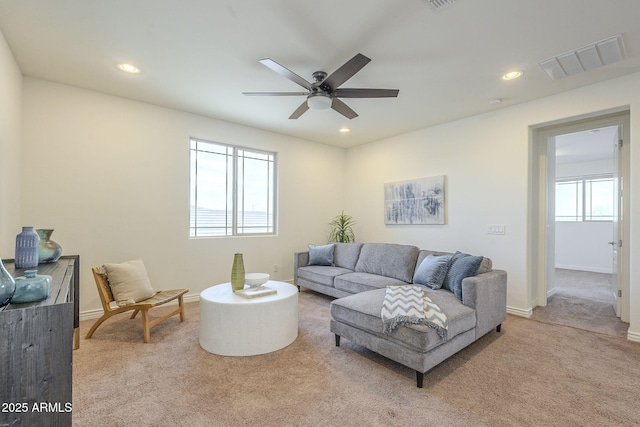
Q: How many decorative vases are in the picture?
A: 5